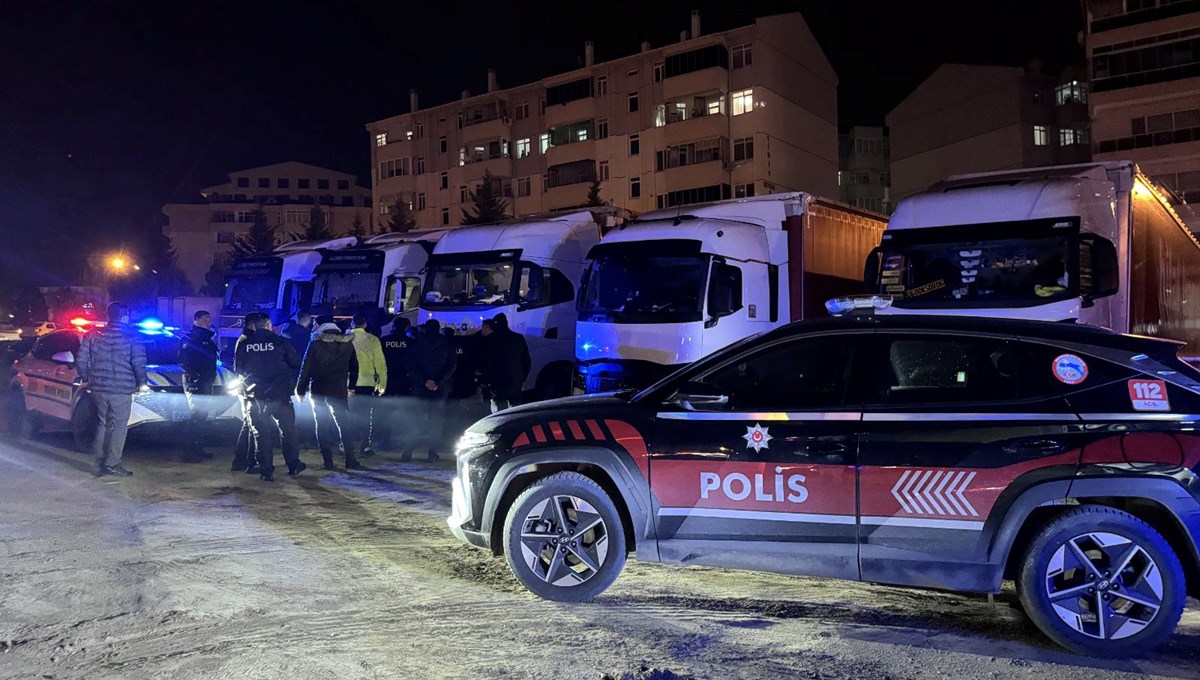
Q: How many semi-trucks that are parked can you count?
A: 5